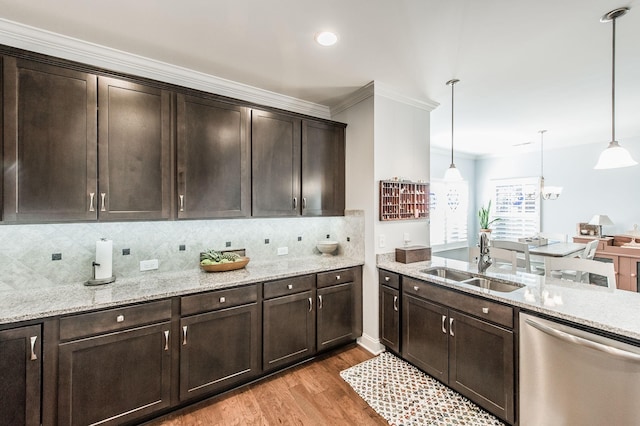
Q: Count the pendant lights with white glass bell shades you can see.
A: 2